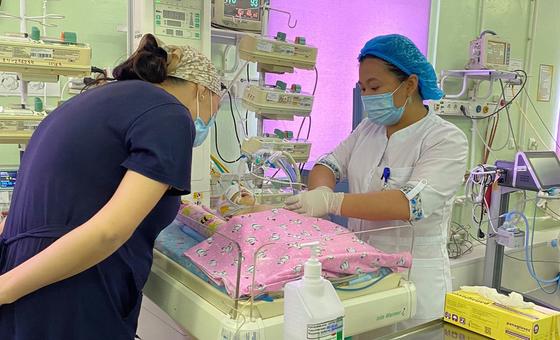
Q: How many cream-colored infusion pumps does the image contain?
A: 5